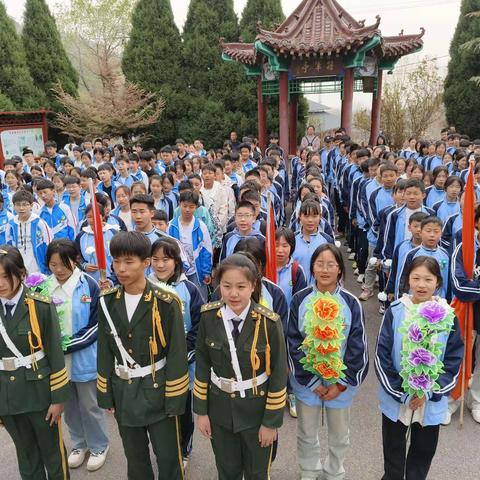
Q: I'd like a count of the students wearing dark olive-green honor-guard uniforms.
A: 3